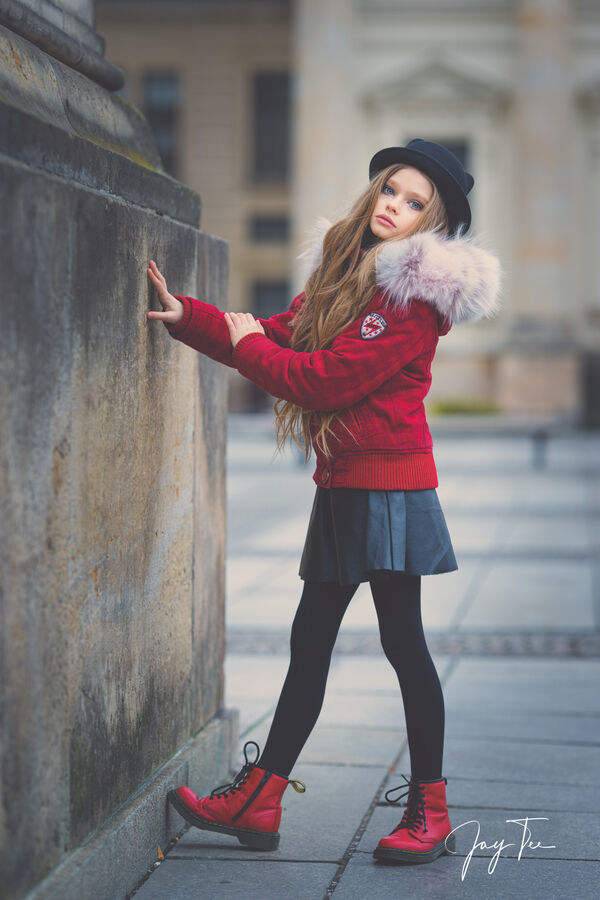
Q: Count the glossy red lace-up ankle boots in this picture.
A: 2